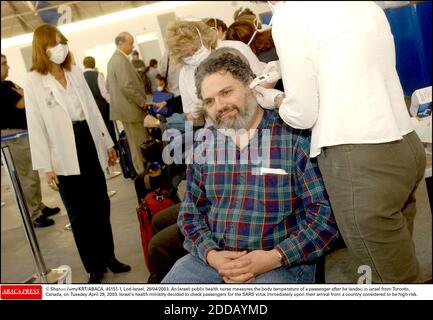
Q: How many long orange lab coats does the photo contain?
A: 0